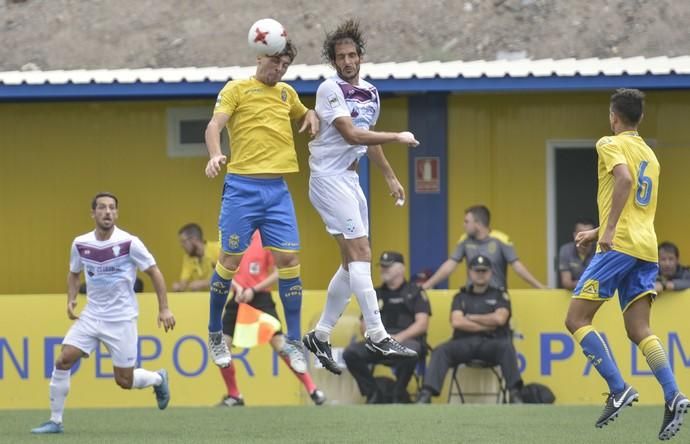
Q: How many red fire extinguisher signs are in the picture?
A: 1